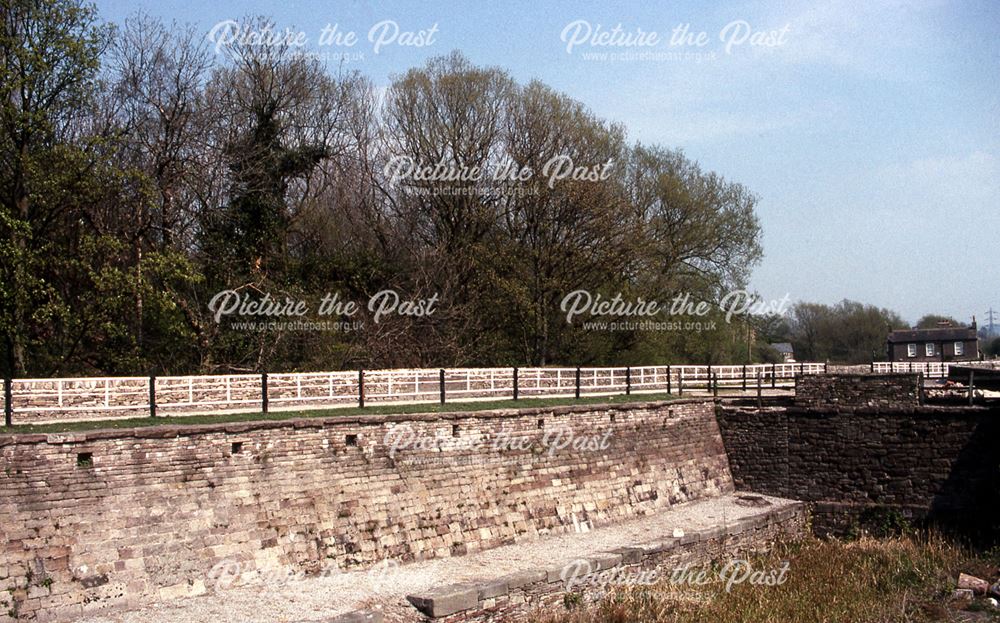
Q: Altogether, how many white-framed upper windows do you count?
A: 3